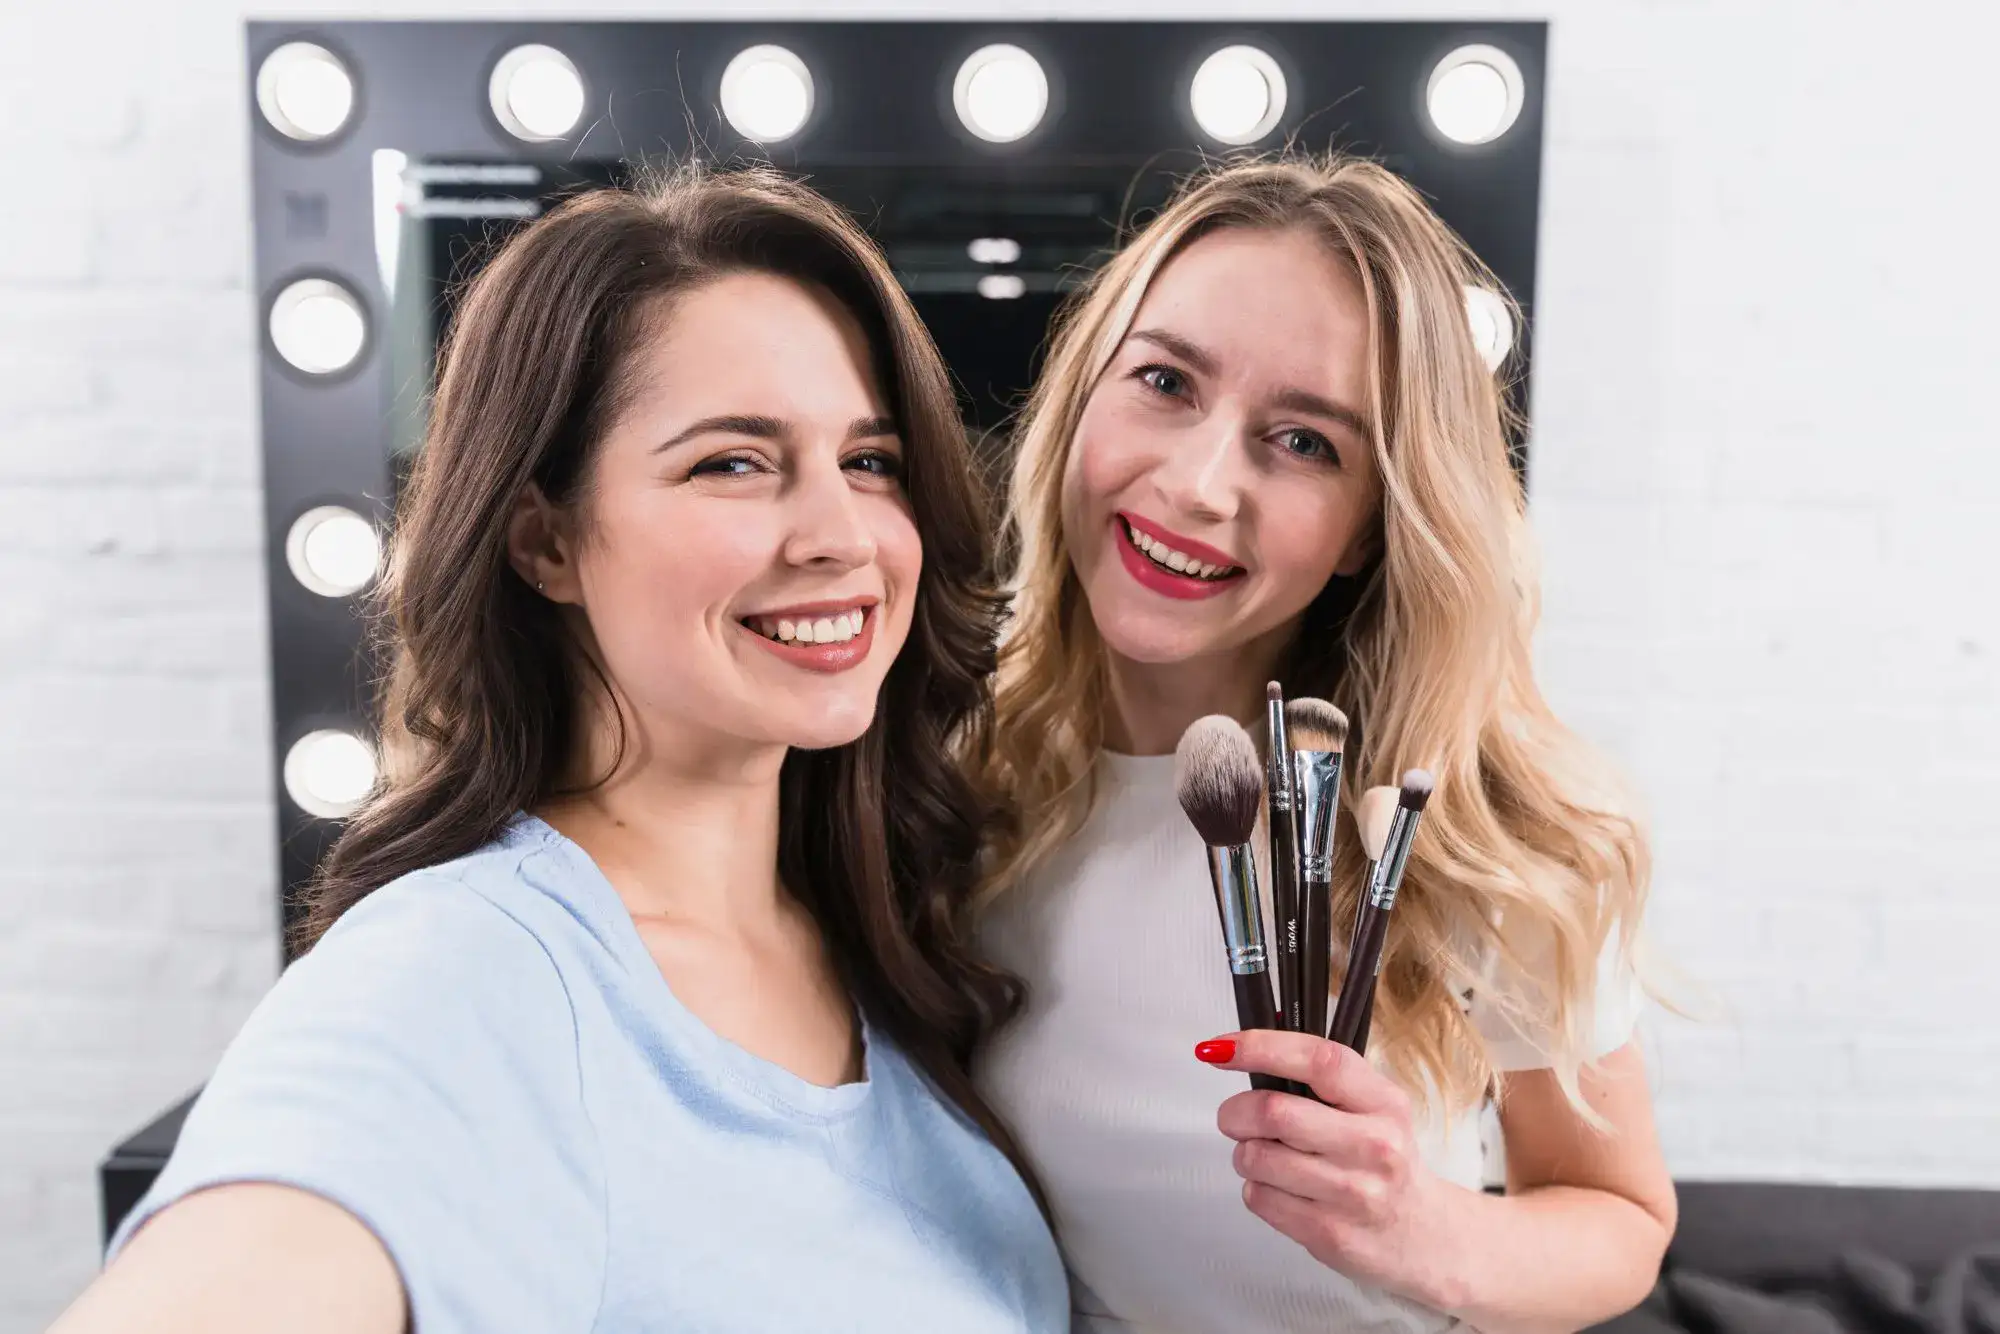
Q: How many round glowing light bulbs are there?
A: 10